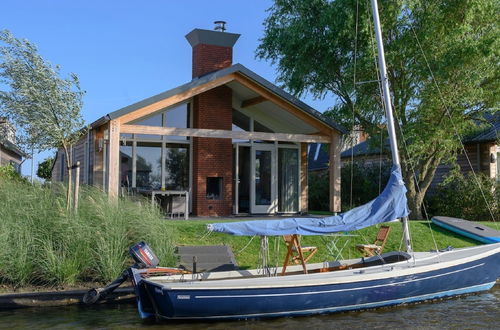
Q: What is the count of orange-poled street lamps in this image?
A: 0